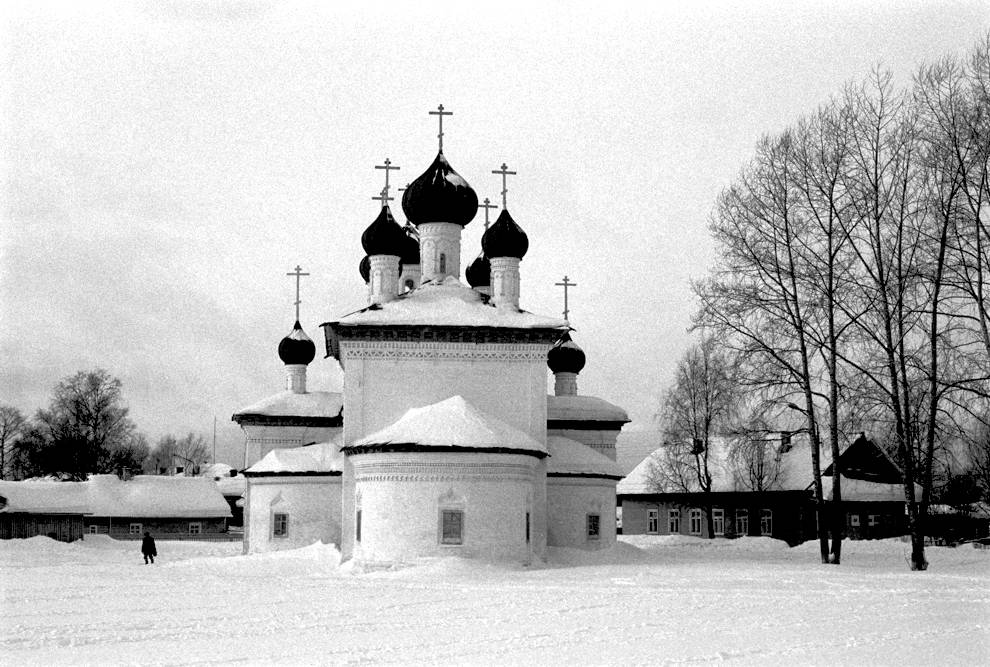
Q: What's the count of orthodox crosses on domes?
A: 8